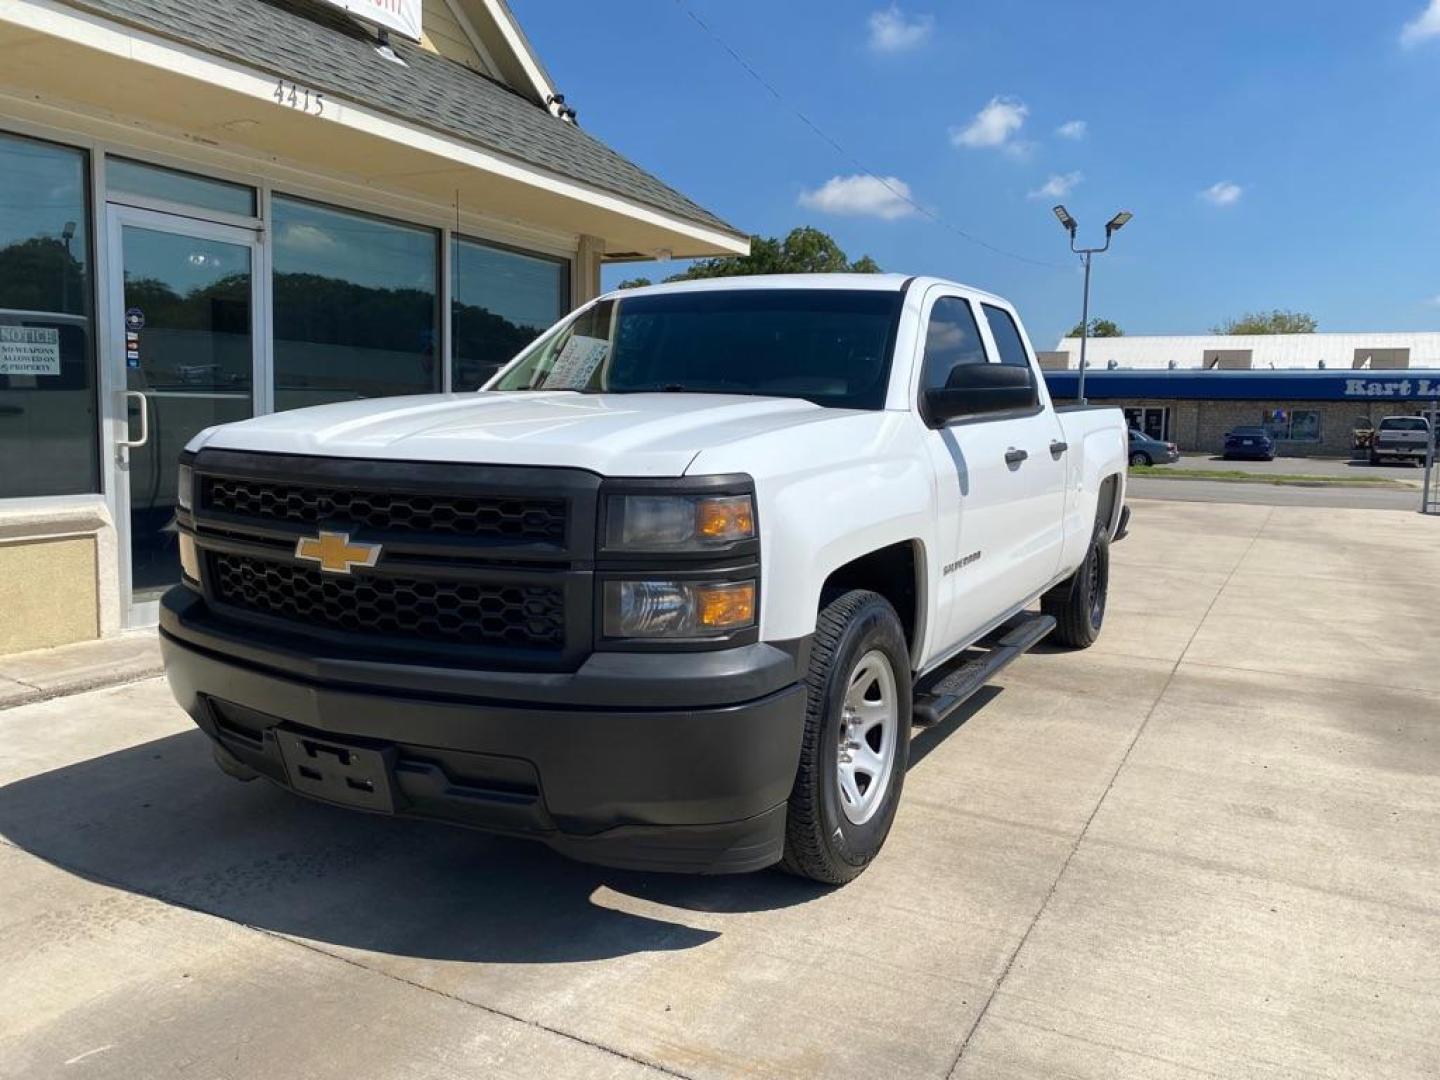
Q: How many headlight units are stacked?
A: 2